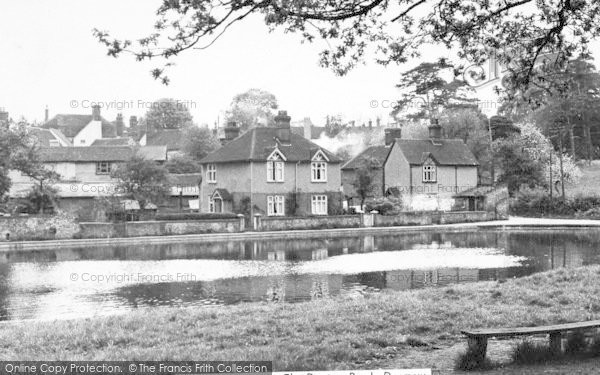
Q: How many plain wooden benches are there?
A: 1